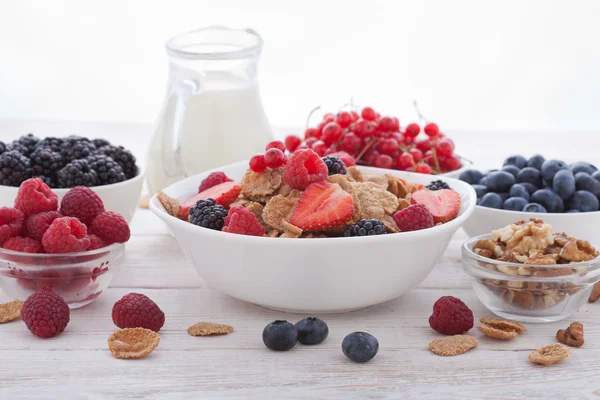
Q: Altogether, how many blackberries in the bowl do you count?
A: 4